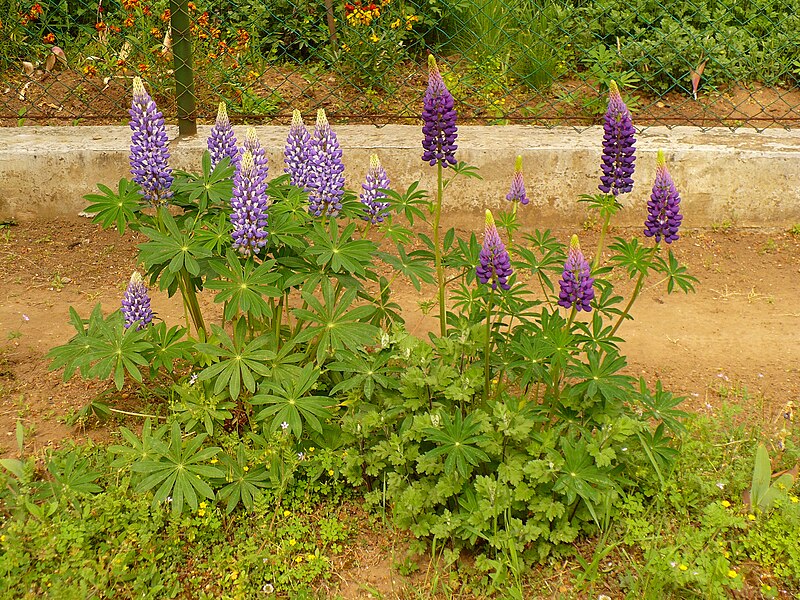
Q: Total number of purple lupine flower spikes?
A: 14